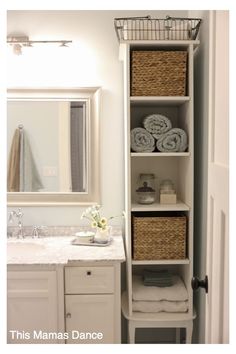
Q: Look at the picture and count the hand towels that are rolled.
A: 3